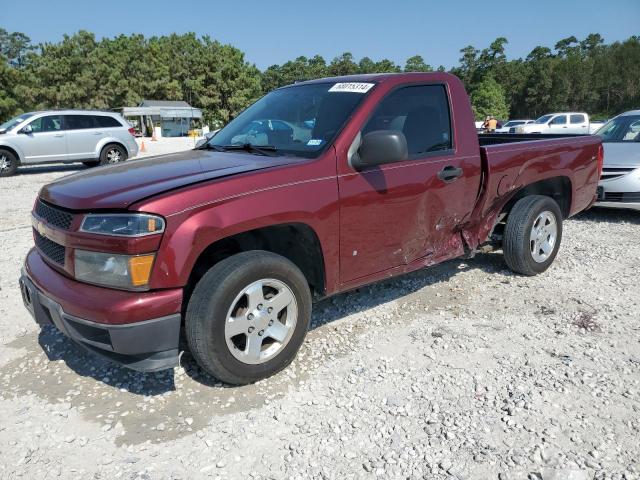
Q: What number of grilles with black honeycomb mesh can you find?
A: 2